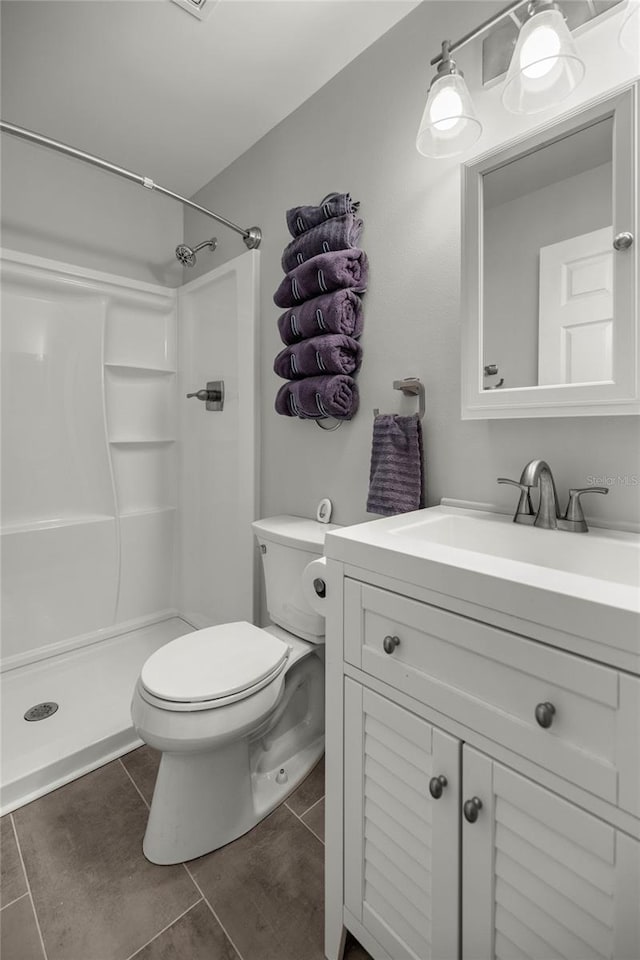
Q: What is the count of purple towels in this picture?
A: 7